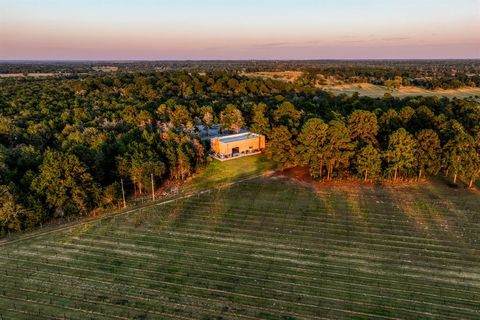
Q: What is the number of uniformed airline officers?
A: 0